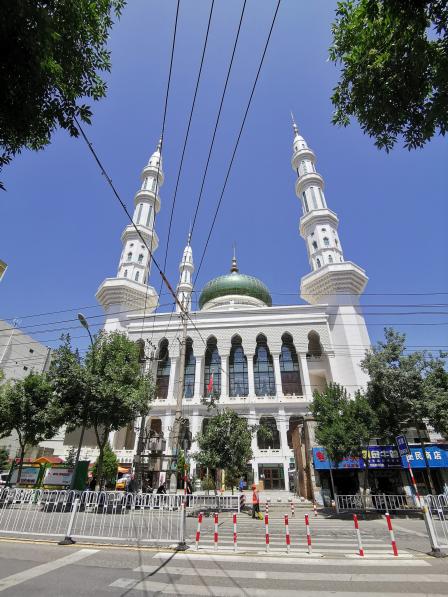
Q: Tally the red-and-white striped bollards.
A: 11